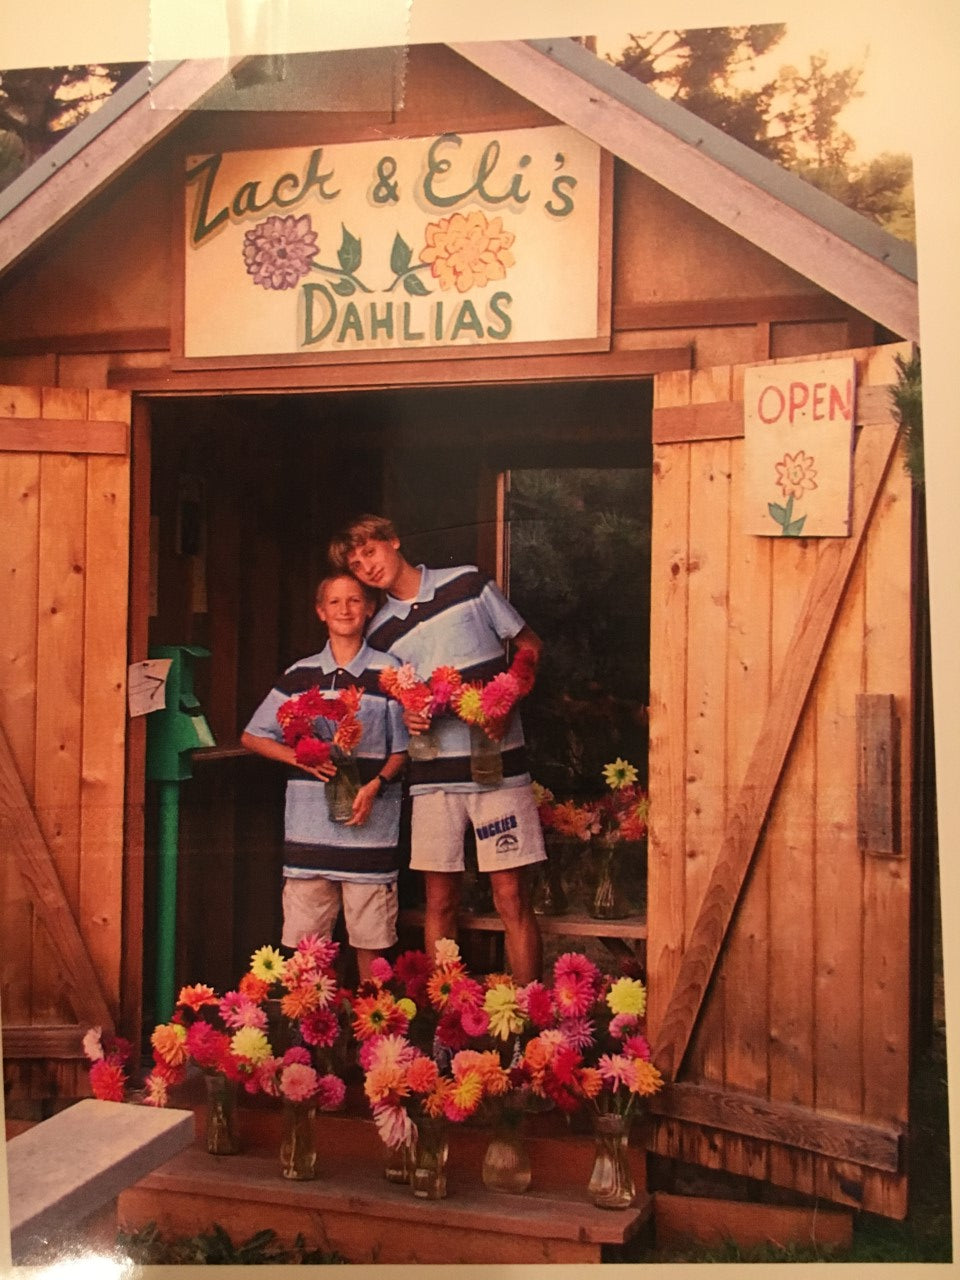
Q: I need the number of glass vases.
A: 11